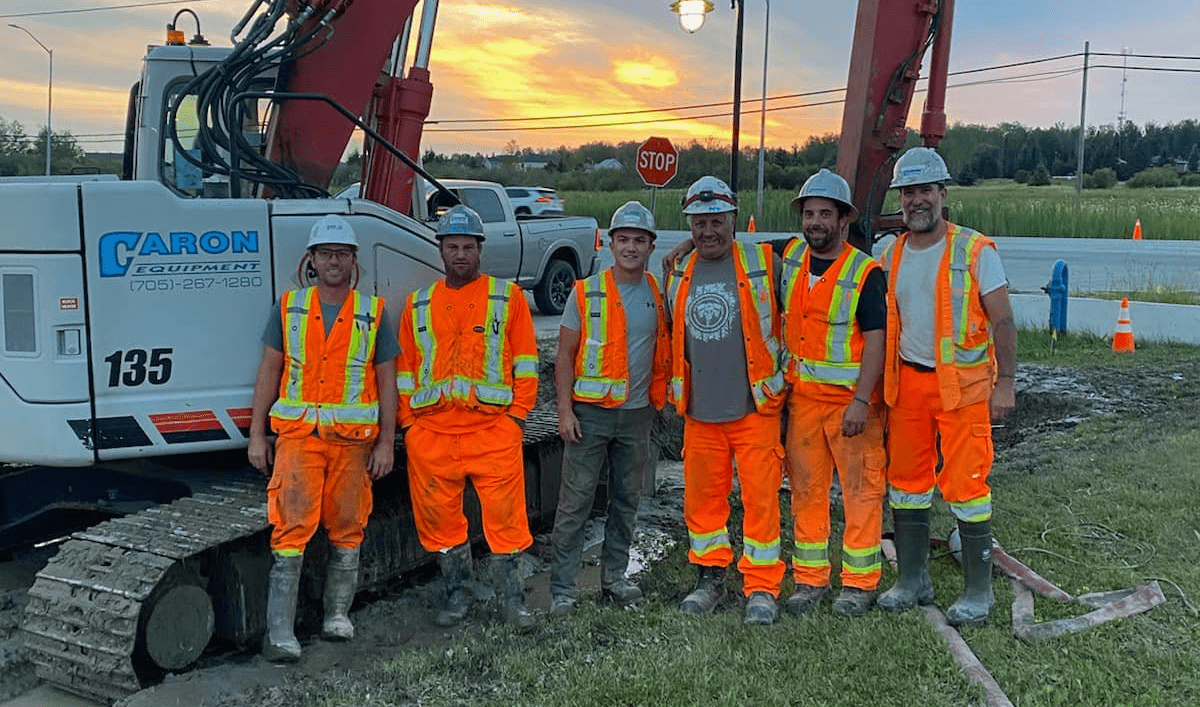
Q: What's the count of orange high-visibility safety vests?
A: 6